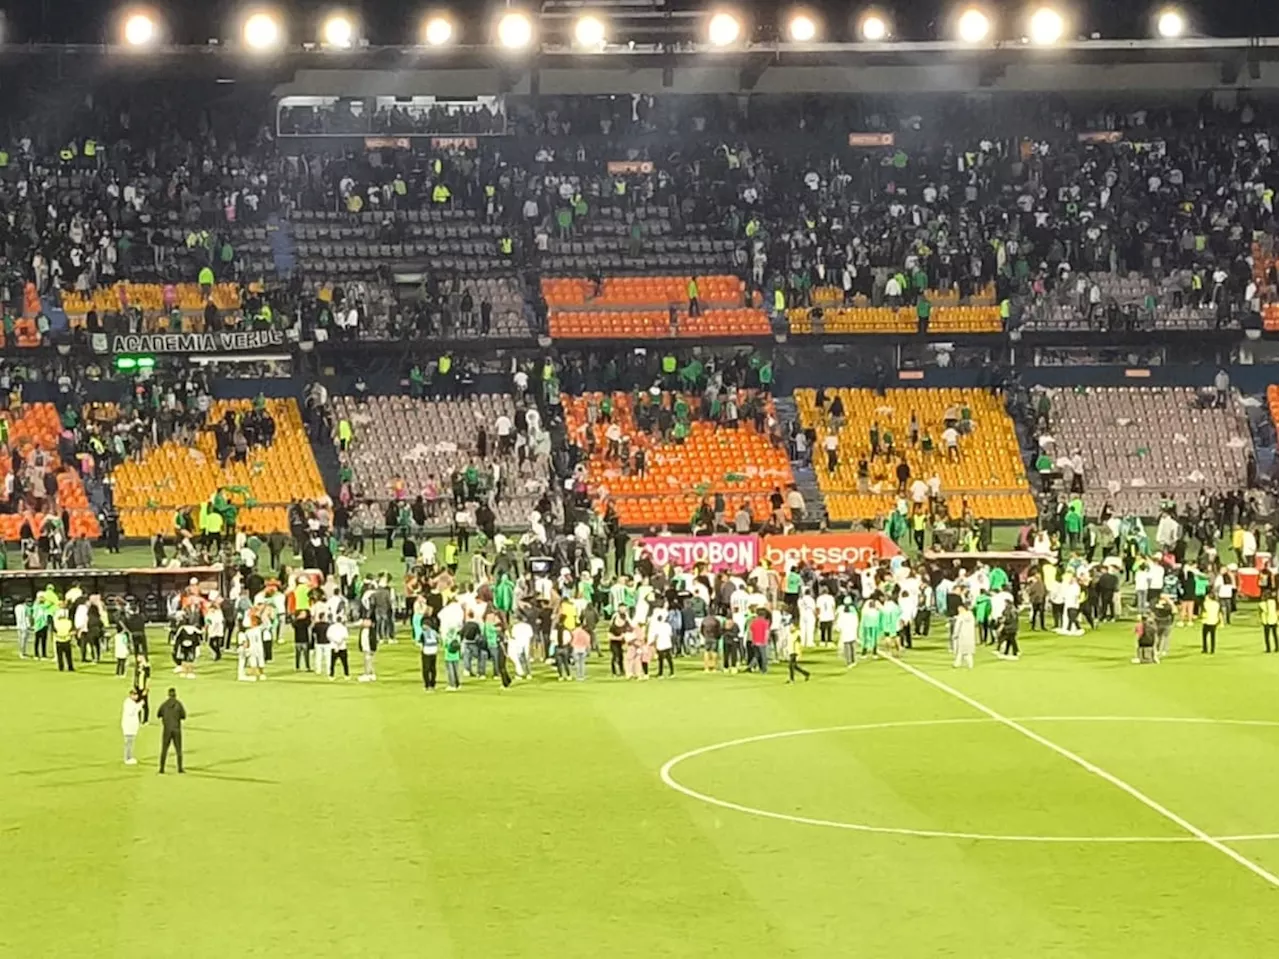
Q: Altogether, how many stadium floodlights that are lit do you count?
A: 12